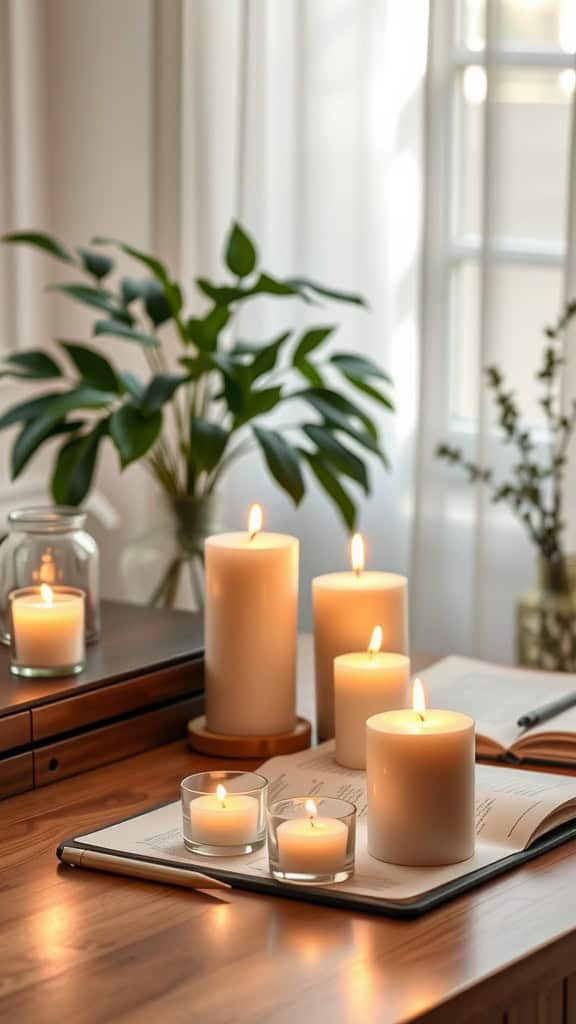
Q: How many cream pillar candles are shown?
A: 4